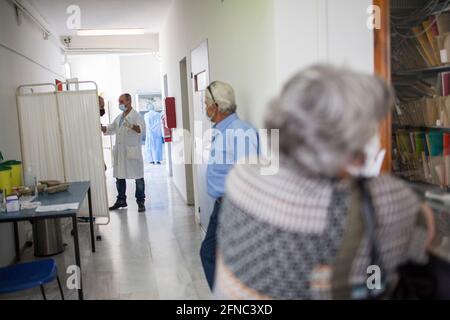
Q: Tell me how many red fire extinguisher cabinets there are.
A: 1